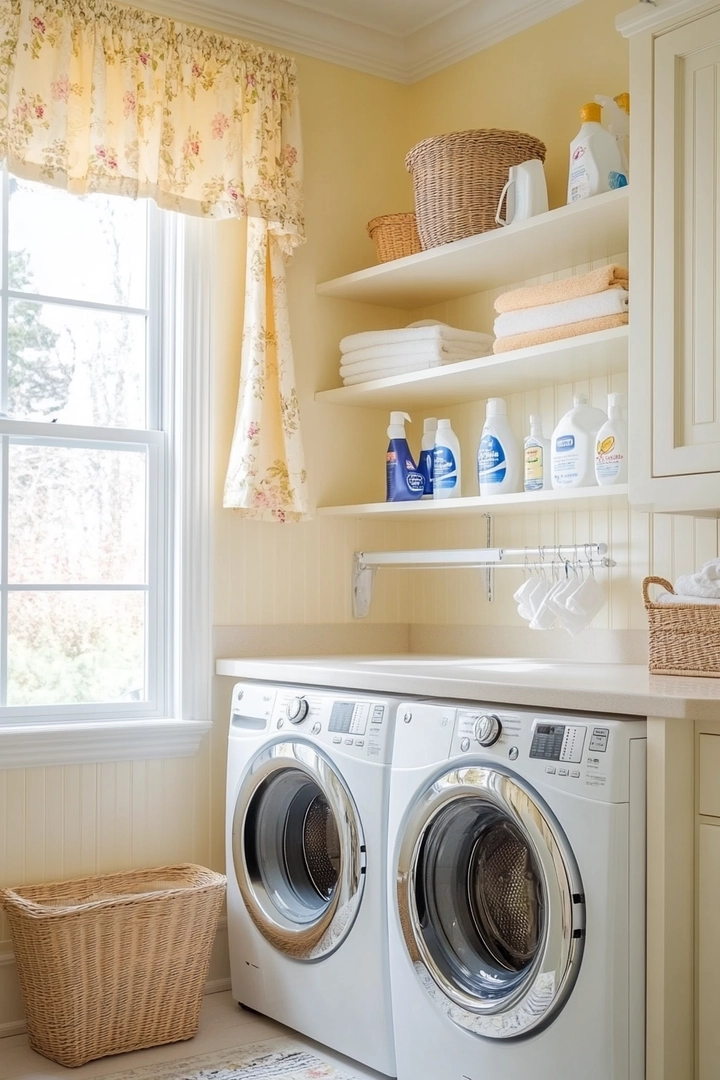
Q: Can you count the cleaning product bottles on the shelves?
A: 9